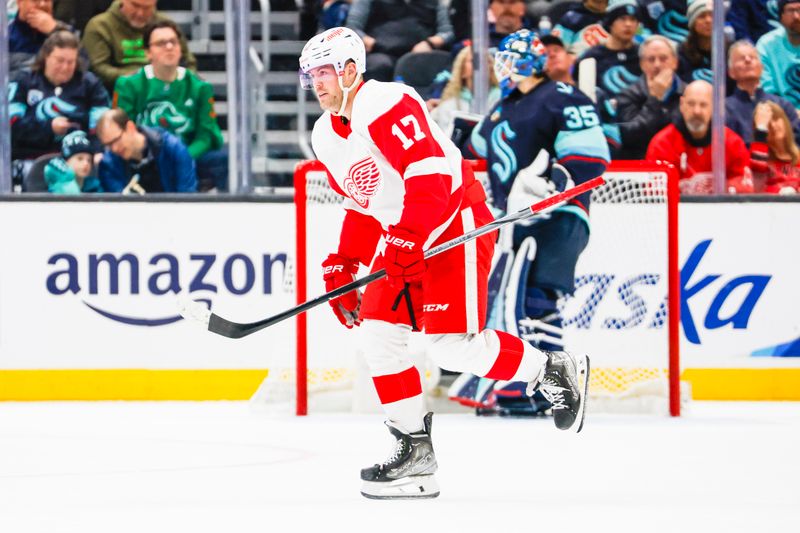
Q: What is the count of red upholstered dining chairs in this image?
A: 0